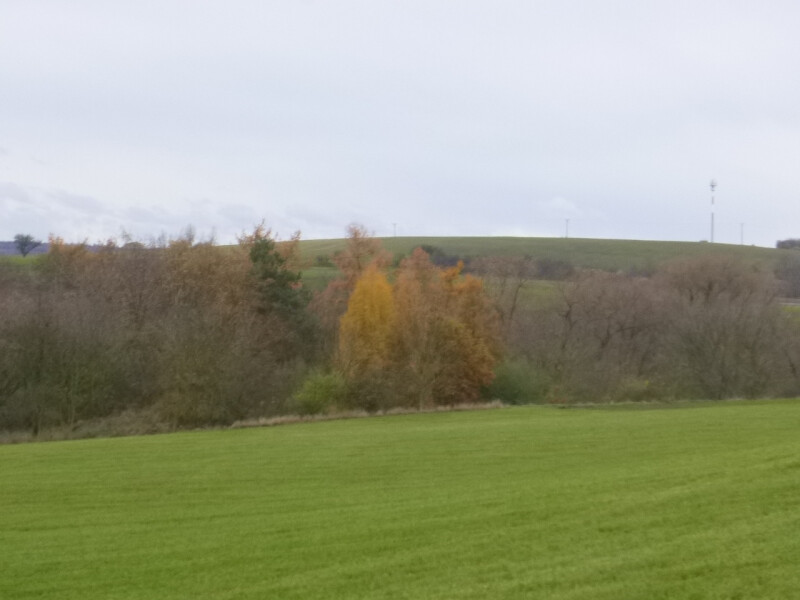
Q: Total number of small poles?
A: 3